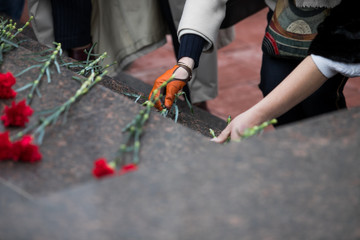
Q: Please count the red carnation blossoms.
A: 6